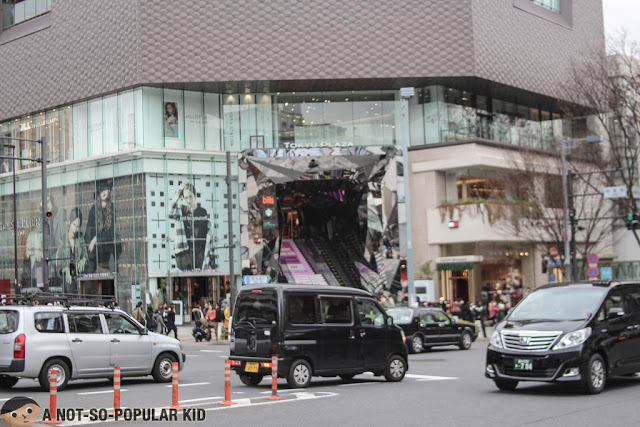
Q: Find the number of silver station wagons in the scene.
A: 1